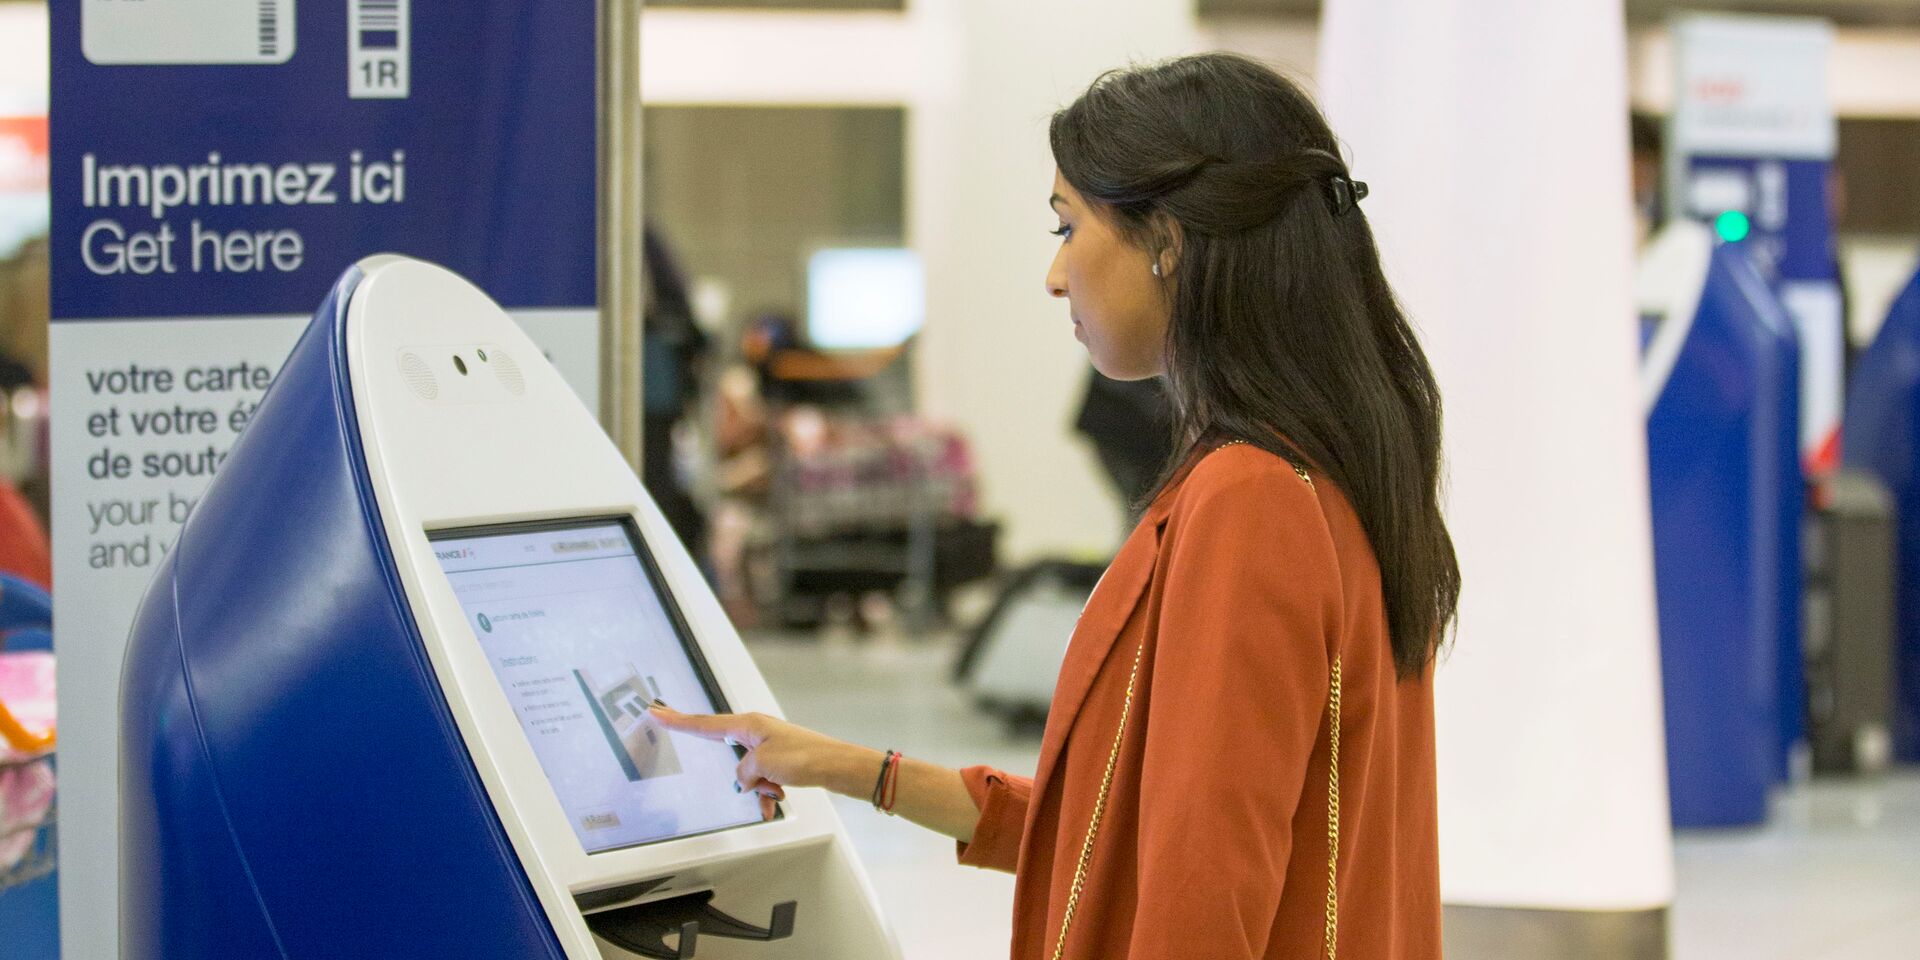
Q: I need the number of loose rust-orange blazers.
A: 1